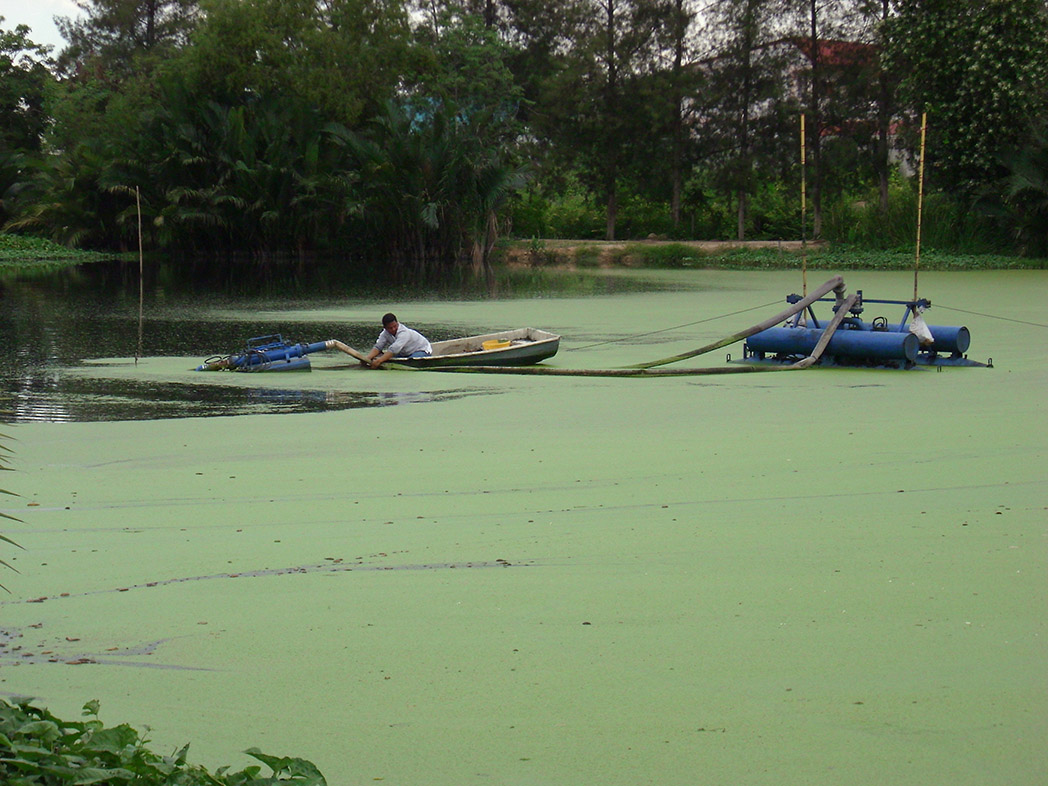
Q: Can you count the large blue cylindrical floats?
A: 2